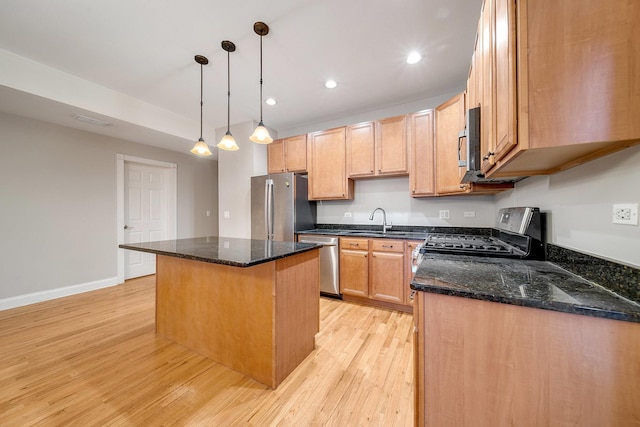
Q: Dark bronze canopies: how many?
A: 3